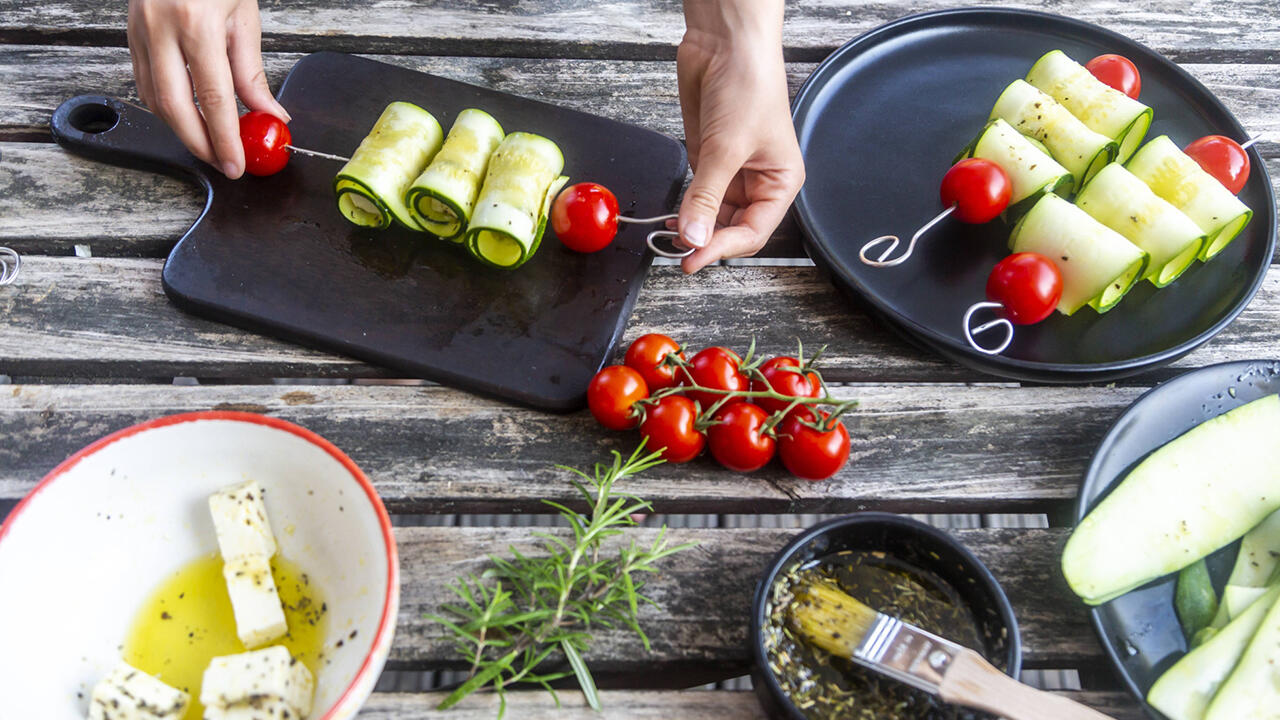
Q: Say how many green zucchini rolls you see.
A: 9